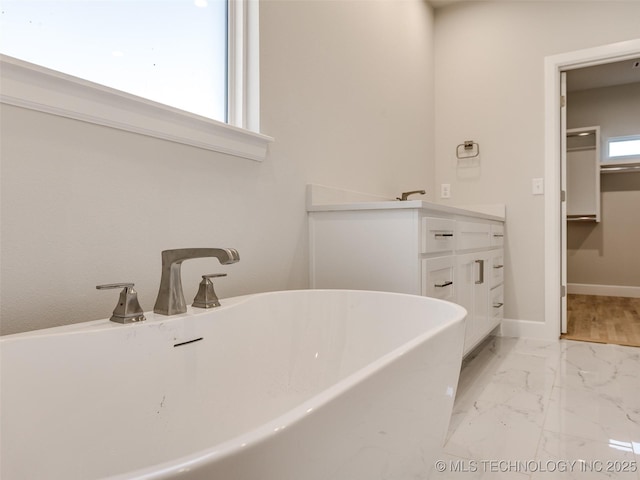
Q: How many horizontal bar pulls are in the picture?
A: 5